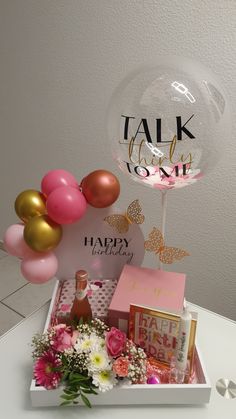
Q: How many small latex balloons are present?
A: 7